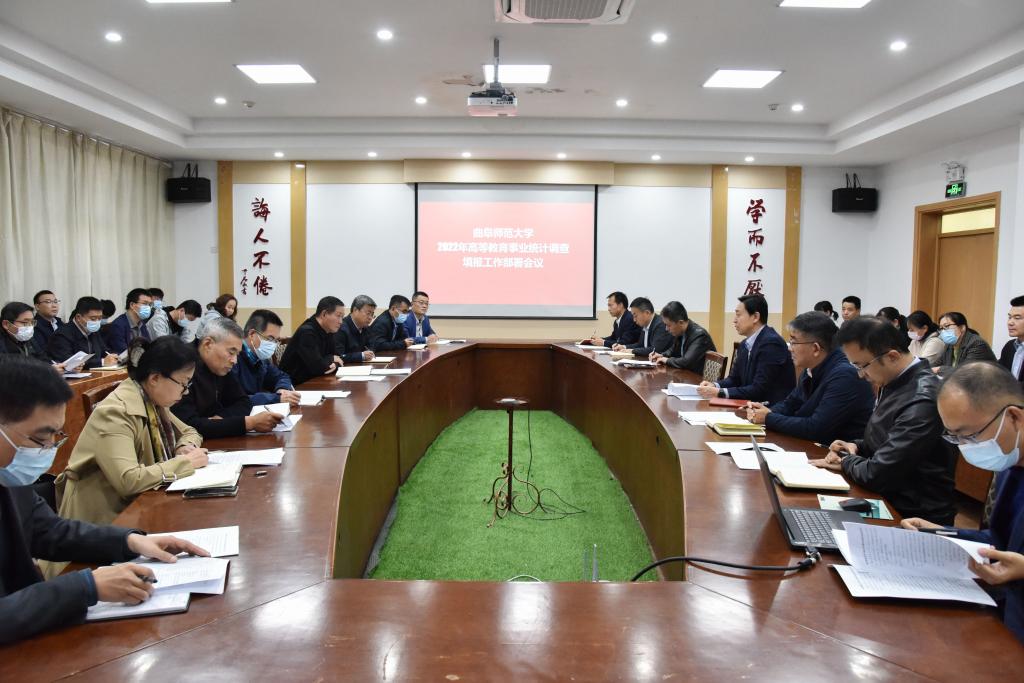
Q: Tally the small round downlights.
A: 14